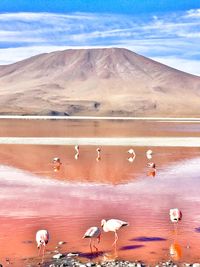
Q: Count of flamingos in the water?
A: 10